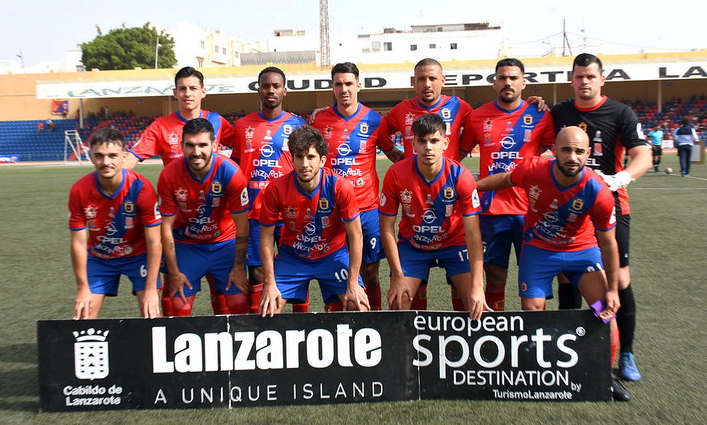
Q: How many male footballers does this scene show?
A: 11